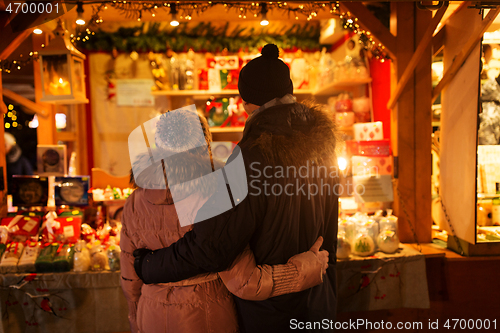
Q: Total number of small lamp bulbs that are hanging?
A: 4